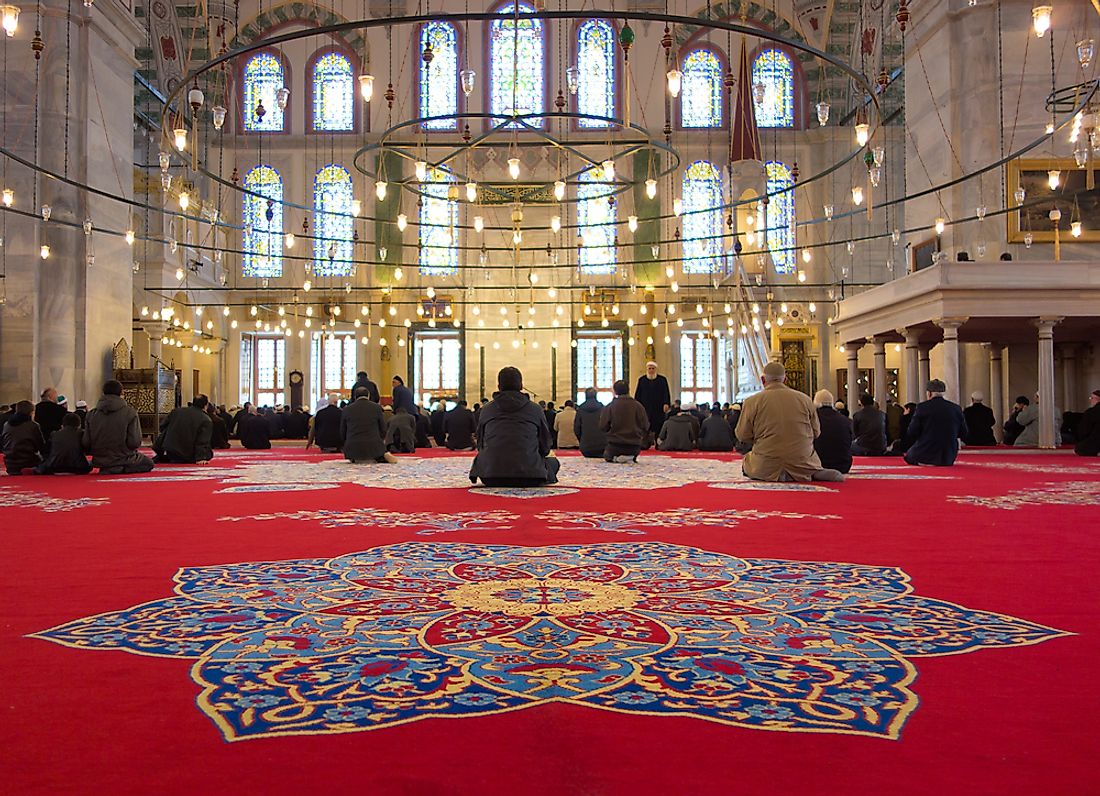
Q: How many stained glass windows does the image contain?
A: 13